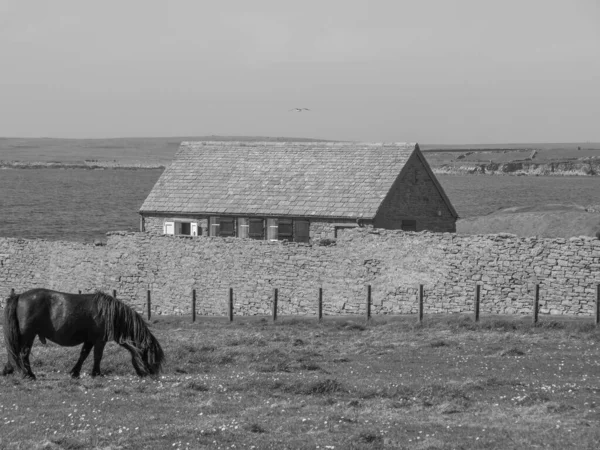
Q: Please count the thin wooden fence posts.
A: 13